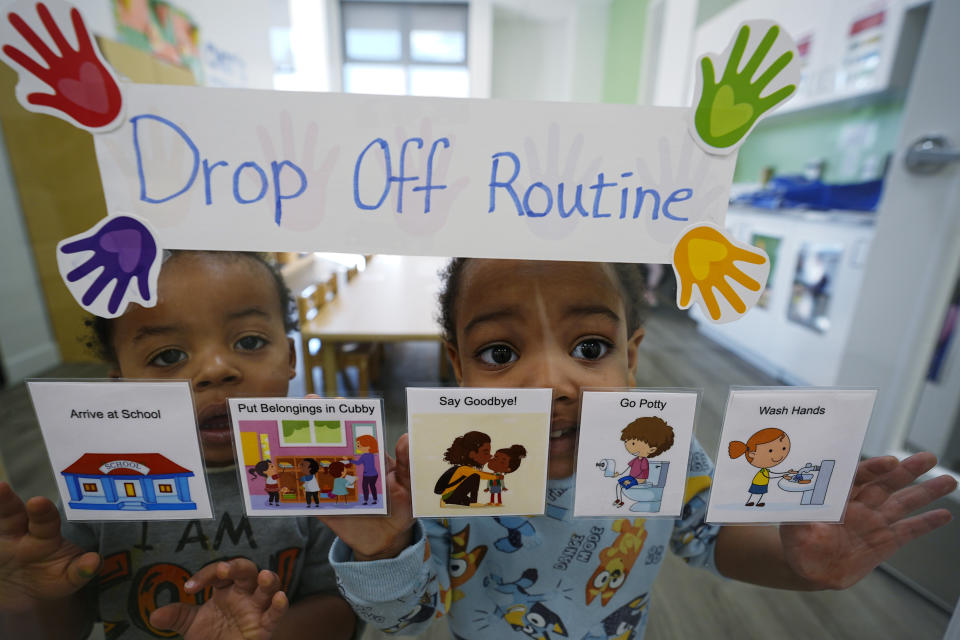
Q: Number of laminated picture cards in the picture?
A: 5